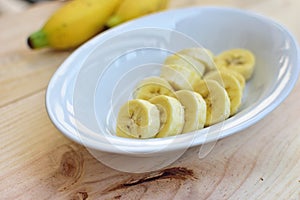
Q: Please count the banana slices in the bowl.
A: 11